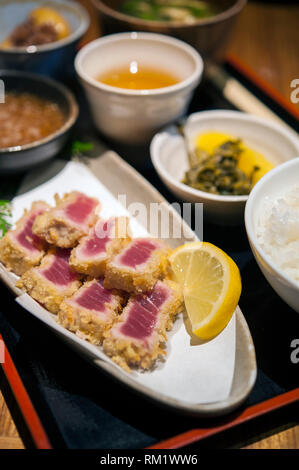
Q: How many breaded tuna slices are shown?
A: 7